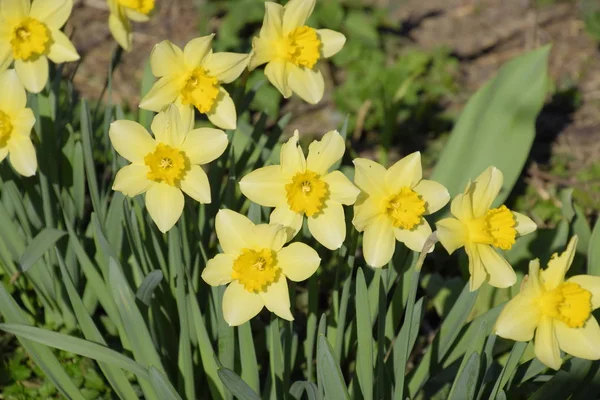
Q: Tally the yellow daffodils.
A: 11